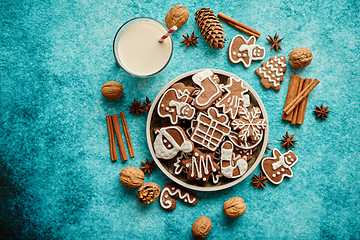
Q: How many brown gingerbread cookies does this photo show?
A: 12